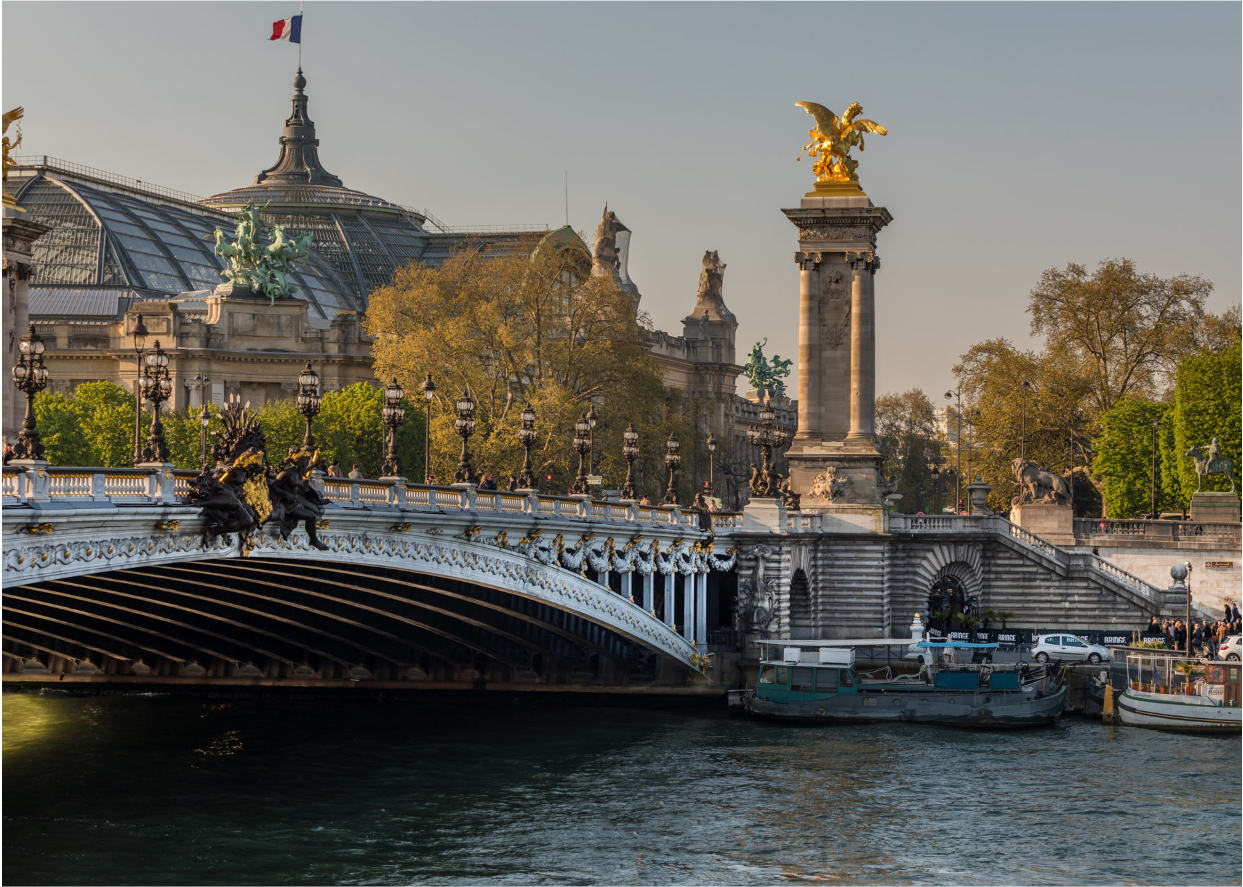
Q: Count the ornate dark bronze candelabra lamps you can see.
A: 10